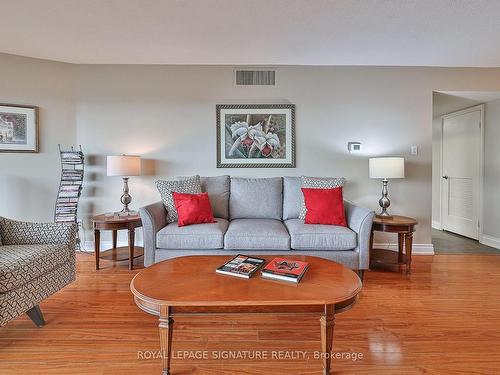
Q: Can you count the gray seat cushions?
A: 3